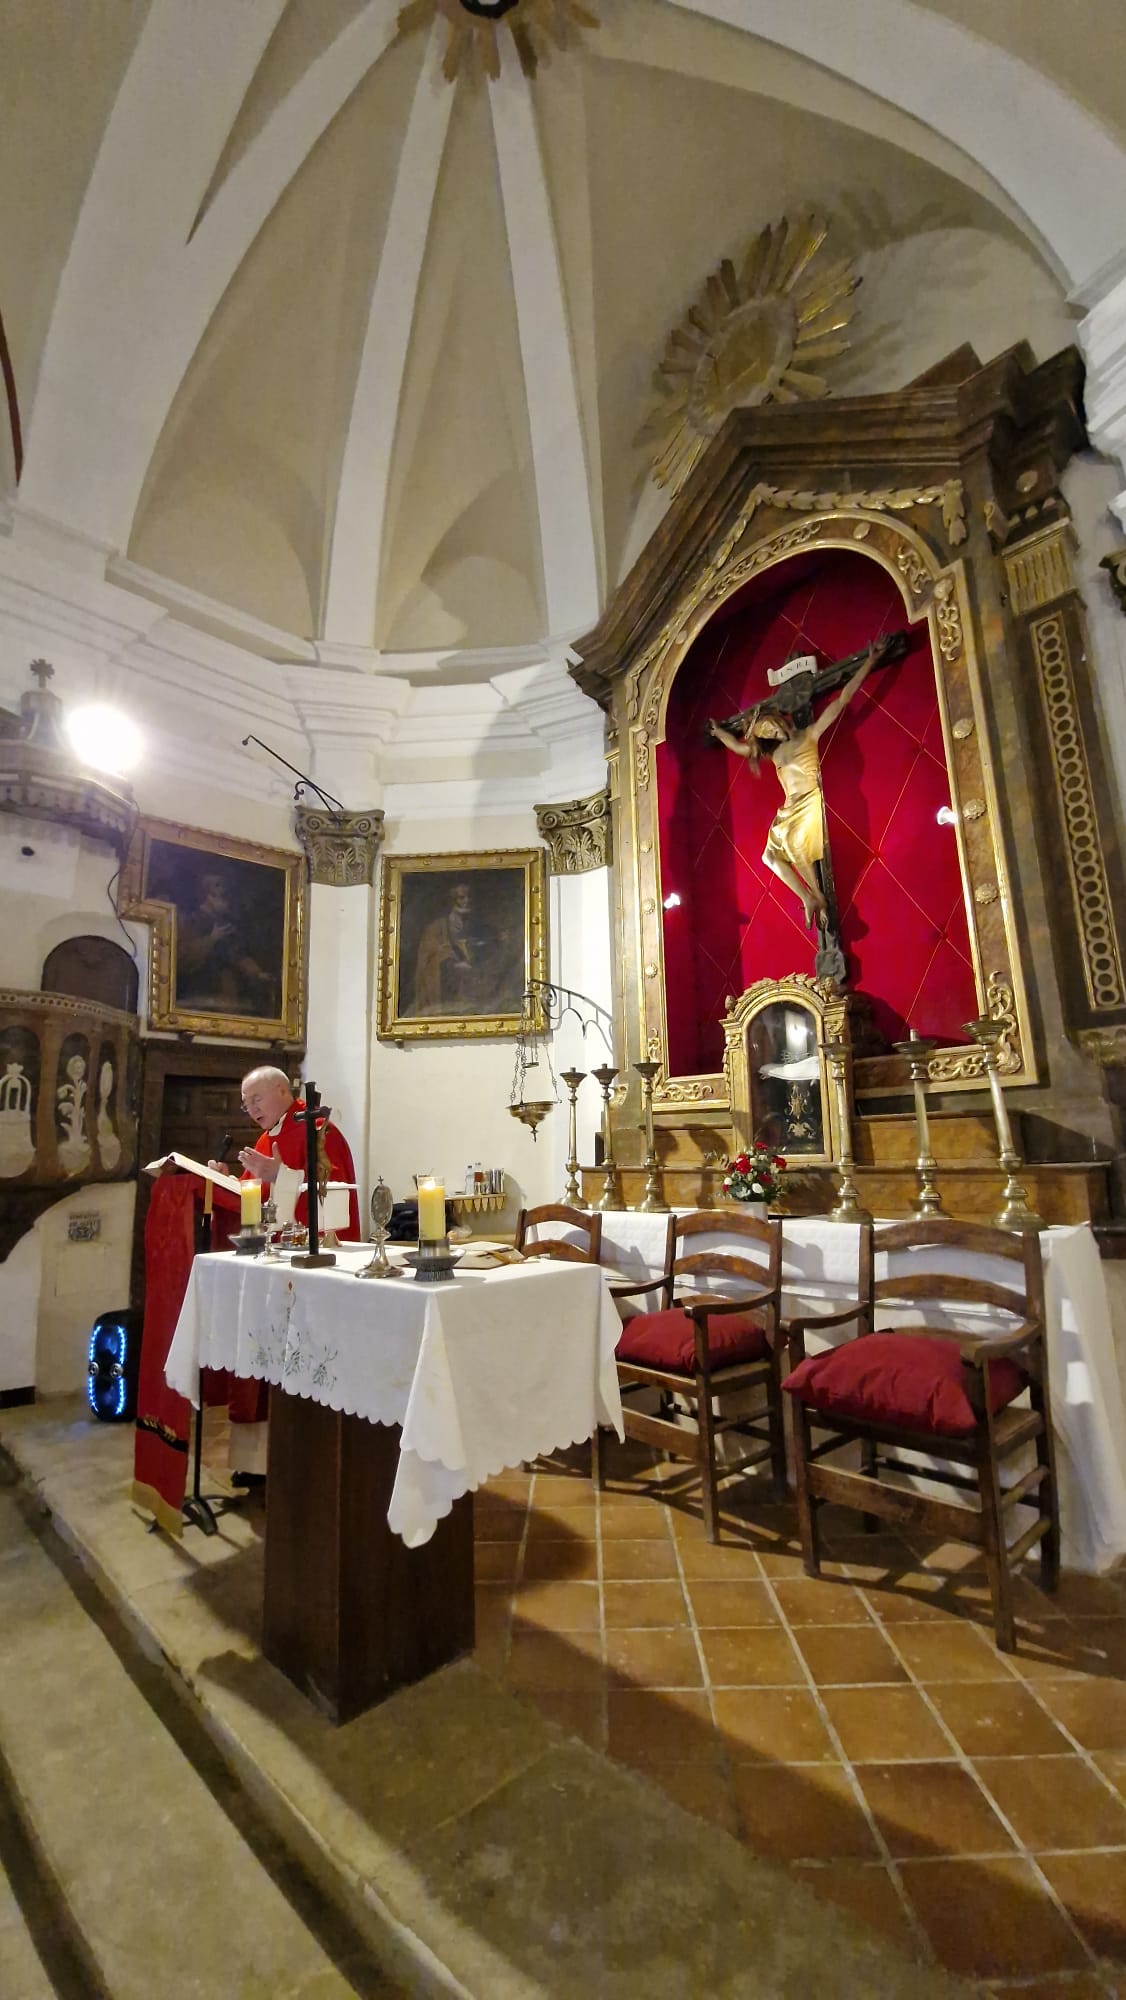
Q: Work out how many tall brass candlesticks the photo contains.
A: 6